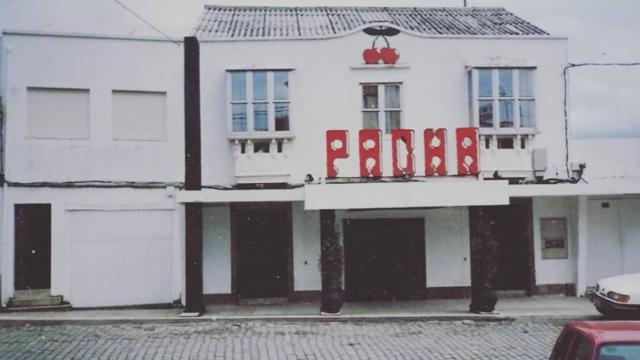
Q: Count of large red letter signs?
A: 5